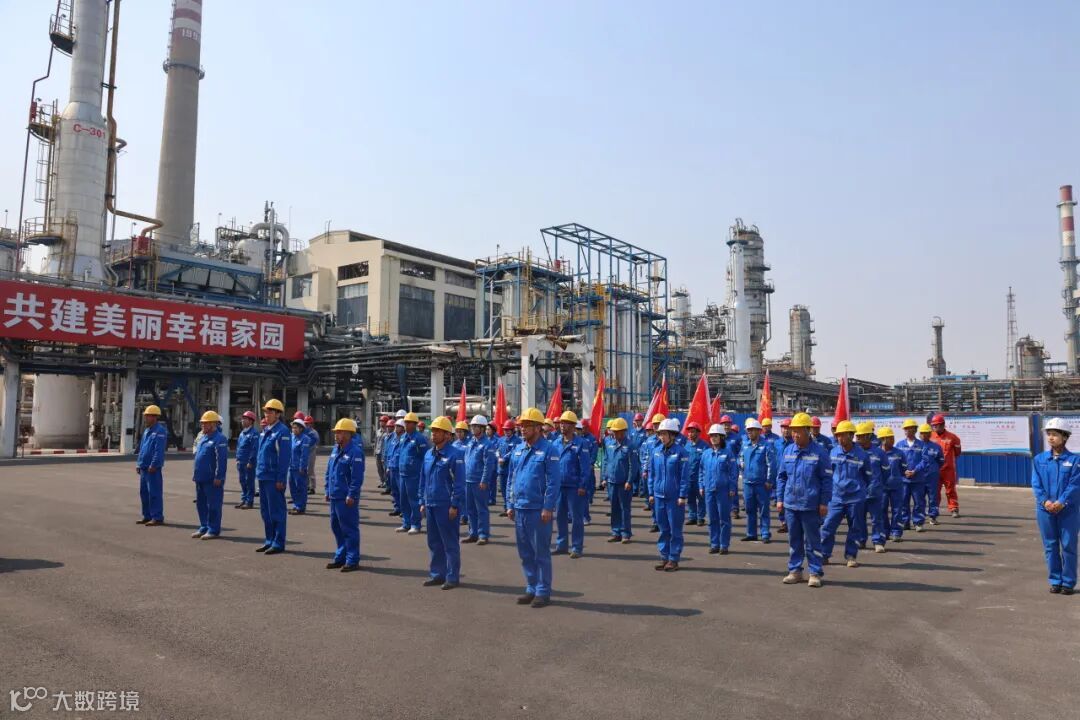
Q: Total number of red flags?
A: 10